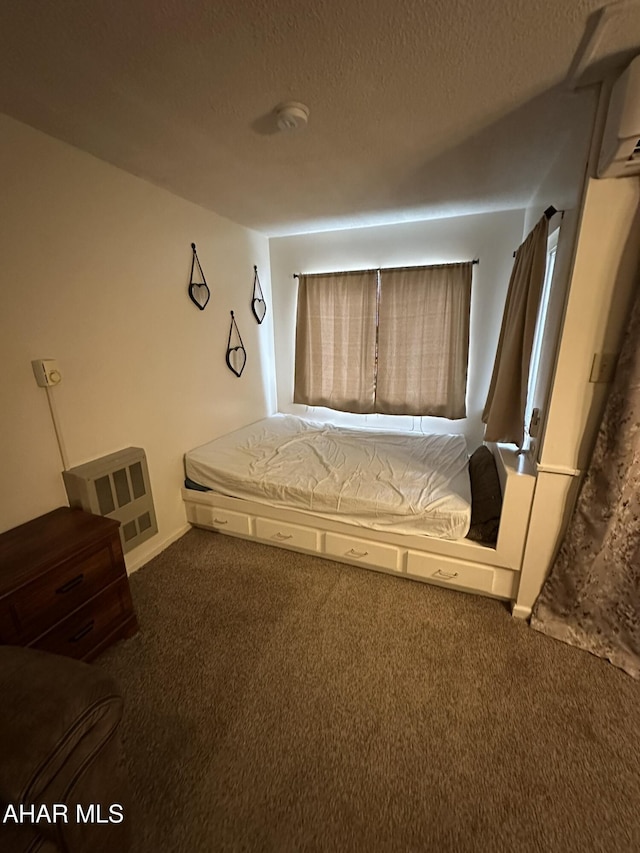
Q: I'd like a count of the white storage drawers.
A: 4